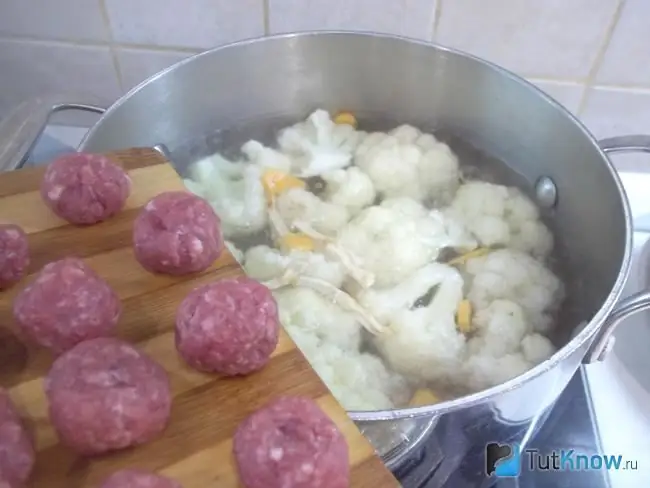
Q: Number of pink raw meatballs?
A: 9